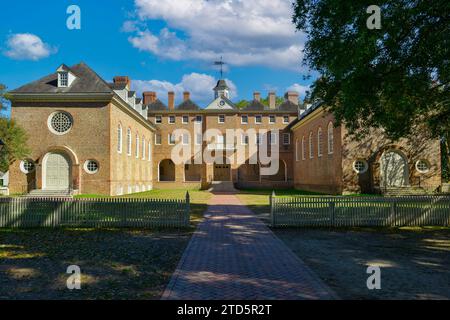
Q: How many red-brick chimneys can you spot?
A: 7